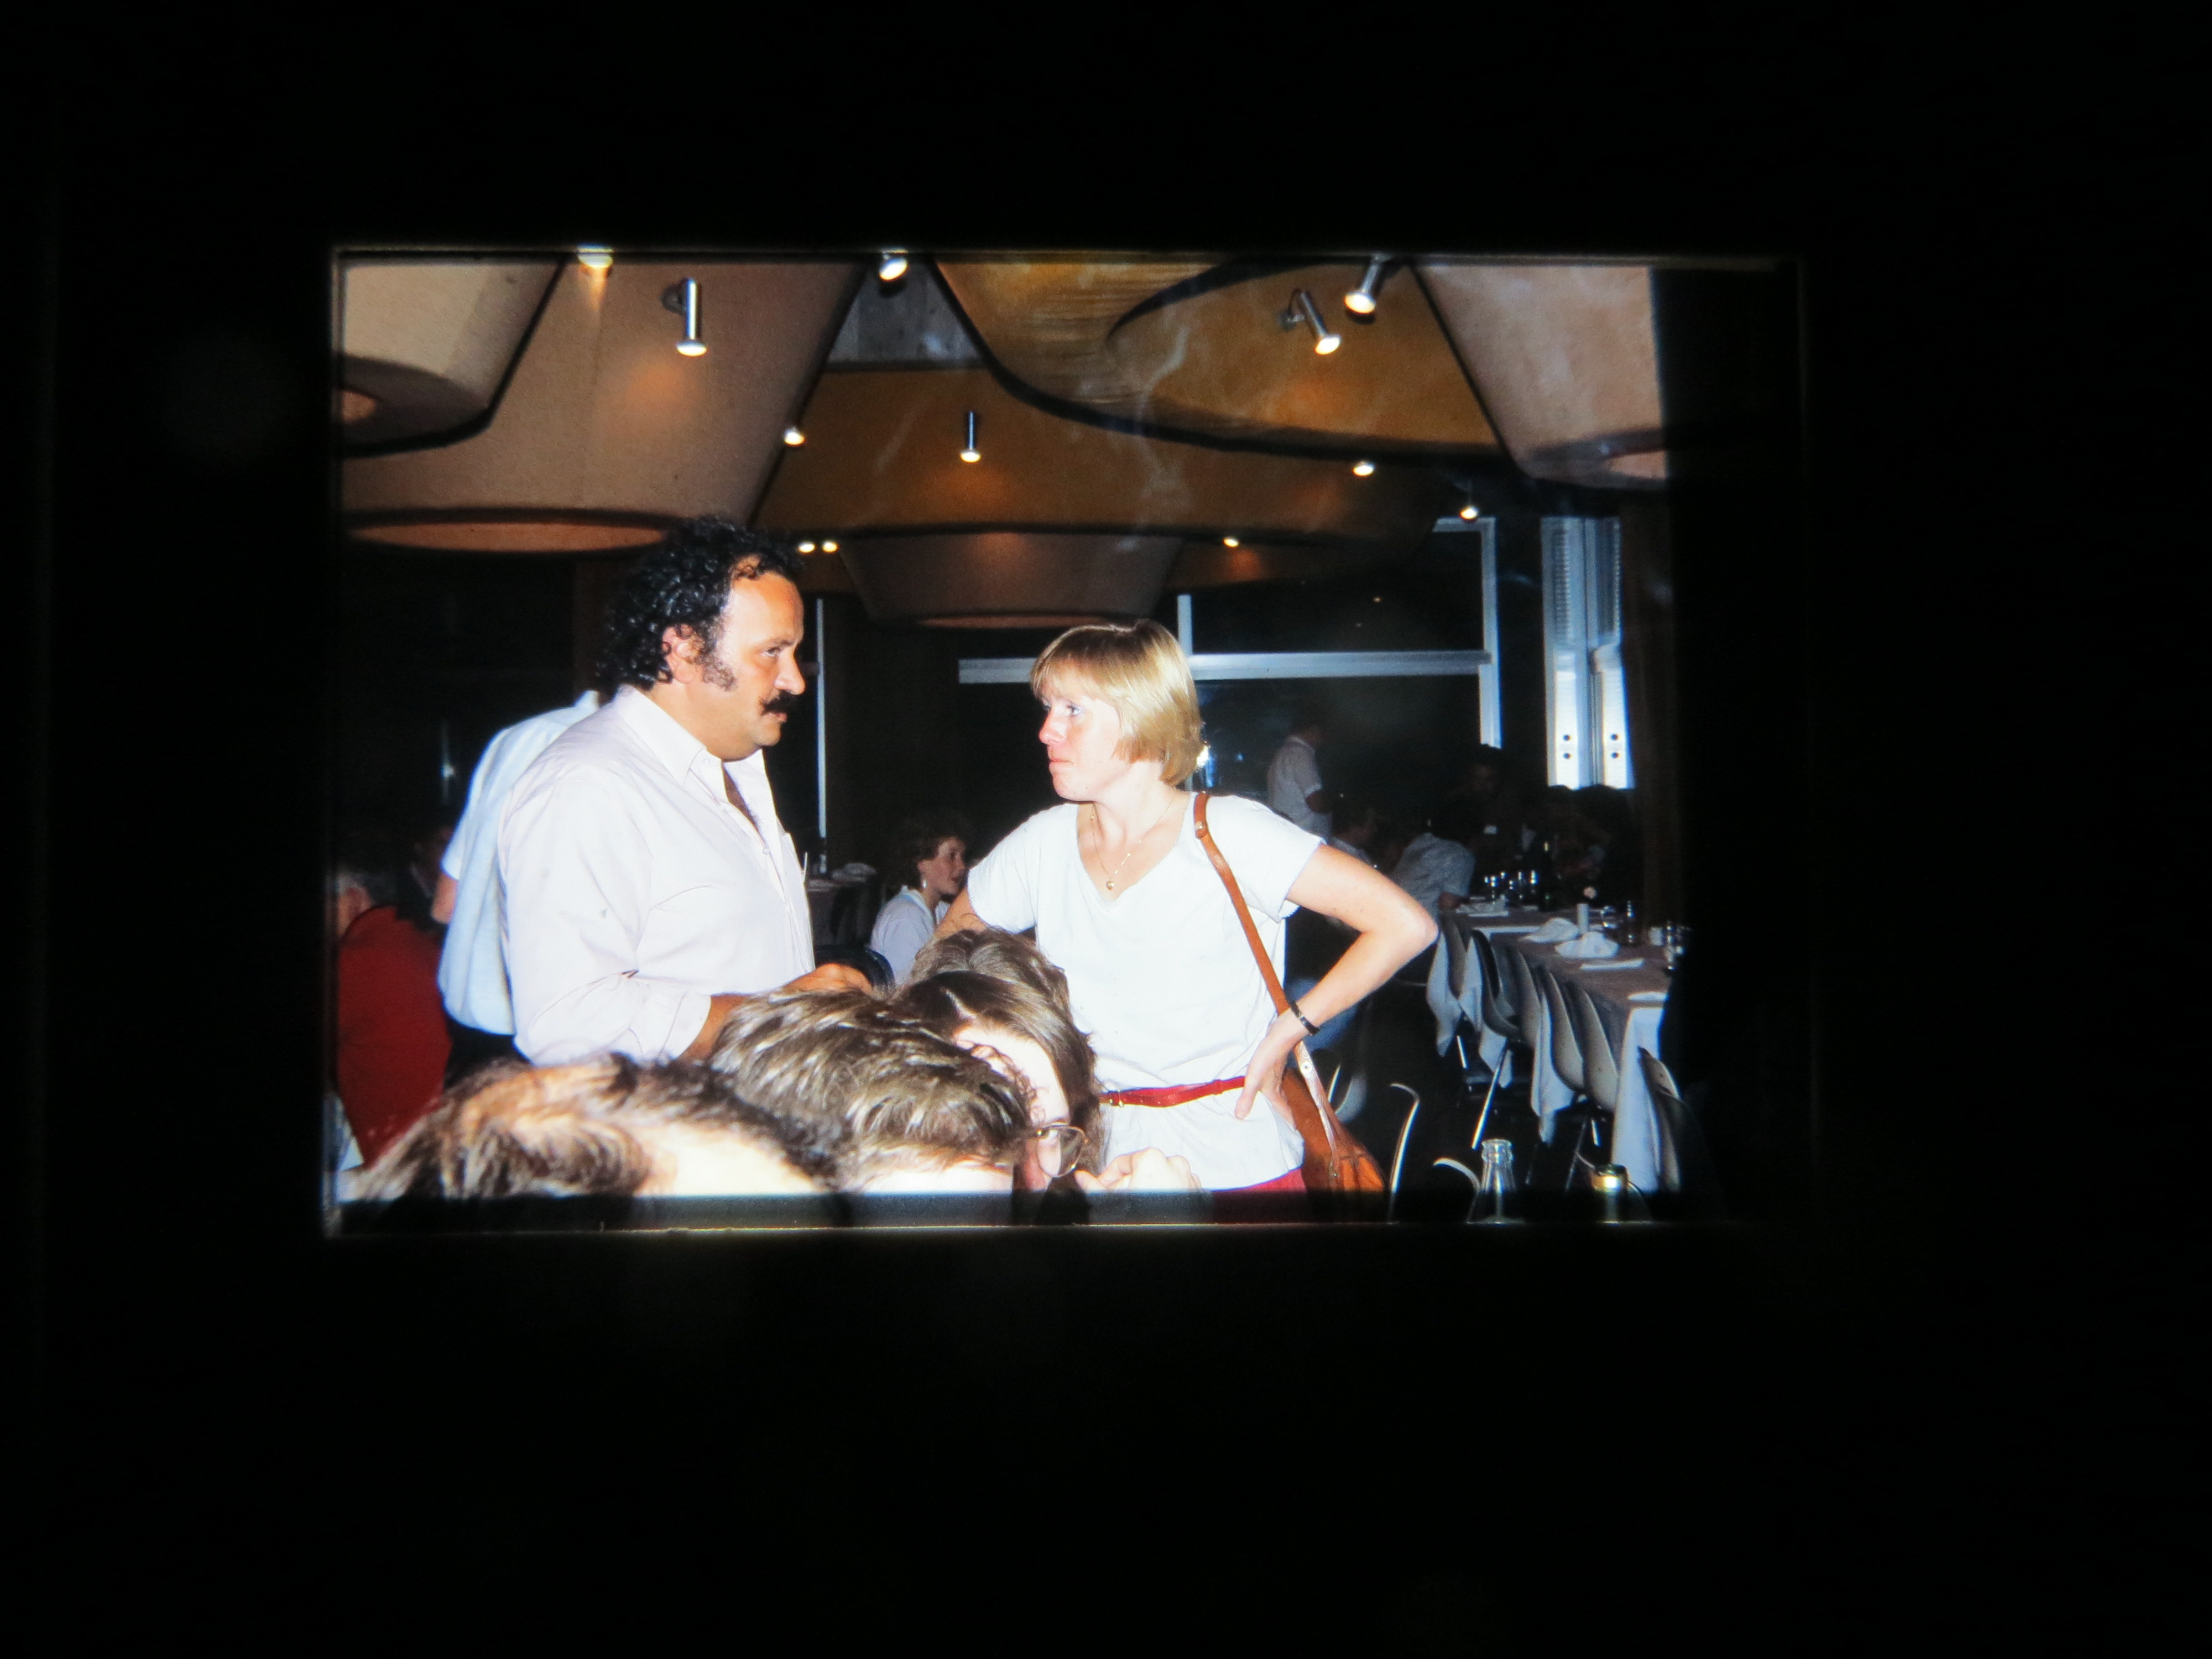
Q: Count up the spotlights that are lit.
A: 12